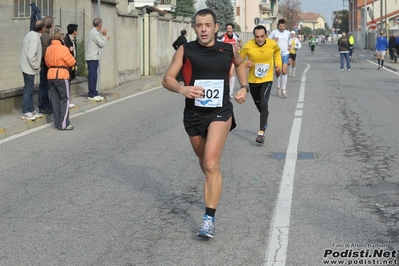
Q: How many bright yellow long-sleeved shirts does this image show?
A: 1